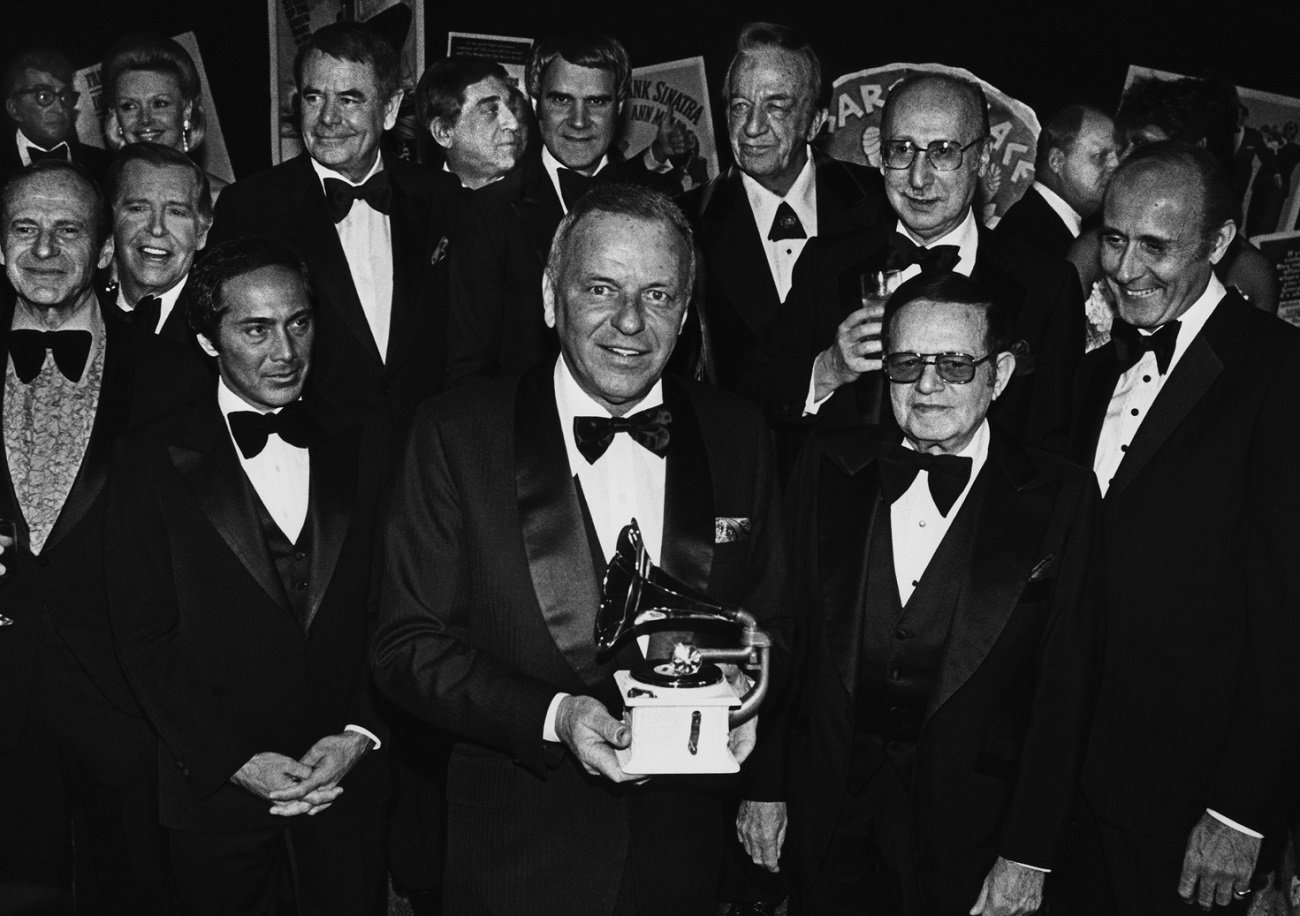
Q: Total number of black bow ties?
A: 10